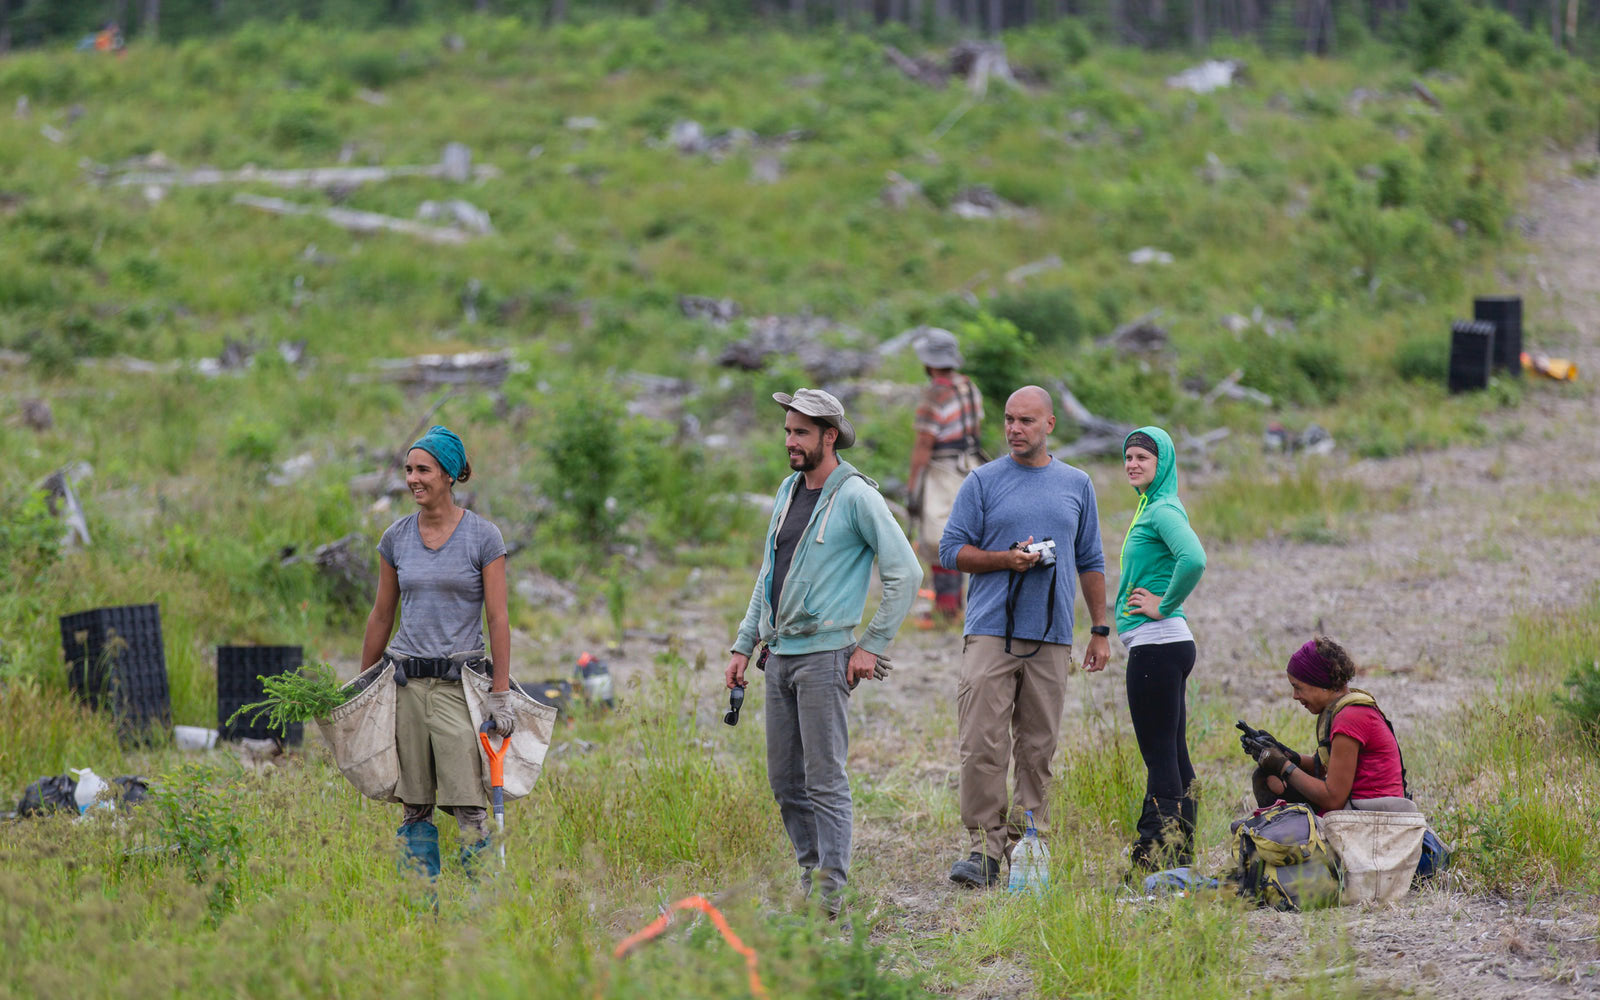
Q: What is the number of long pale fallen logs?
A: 2